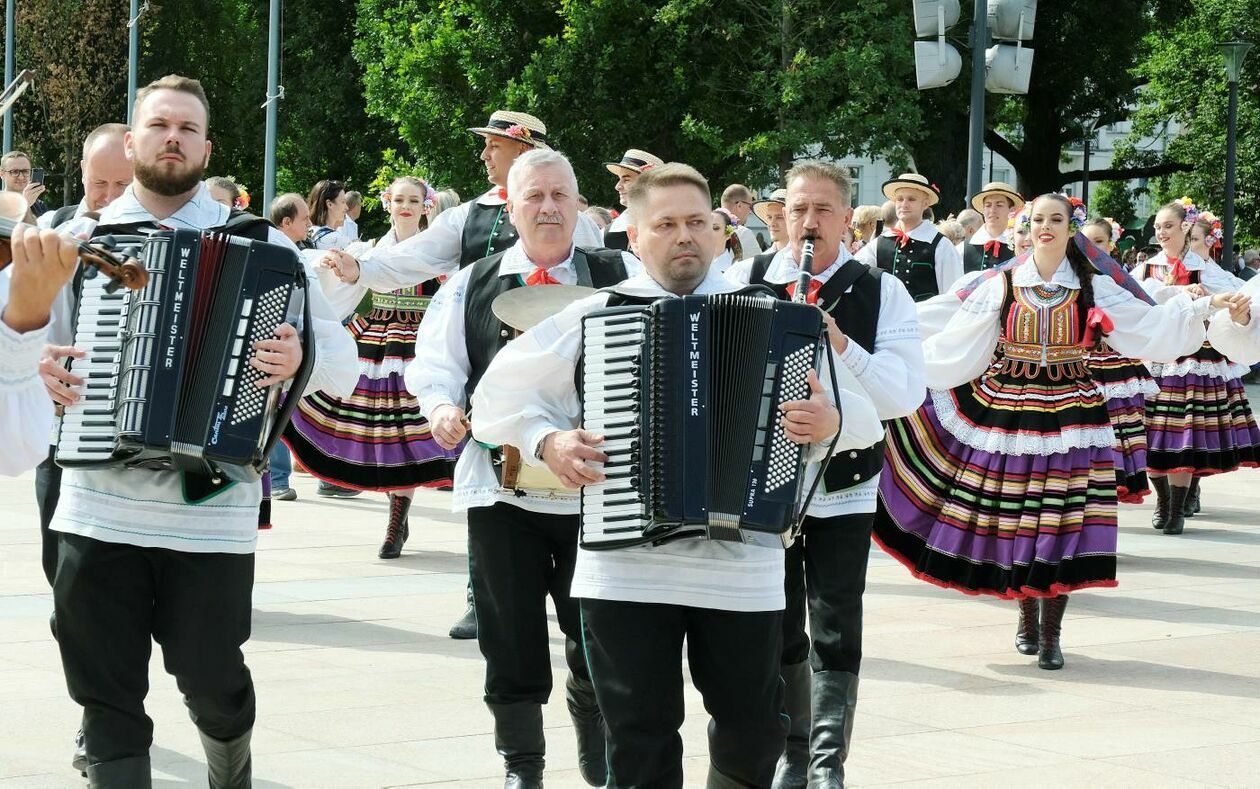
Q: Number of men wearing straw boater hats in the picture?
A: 5